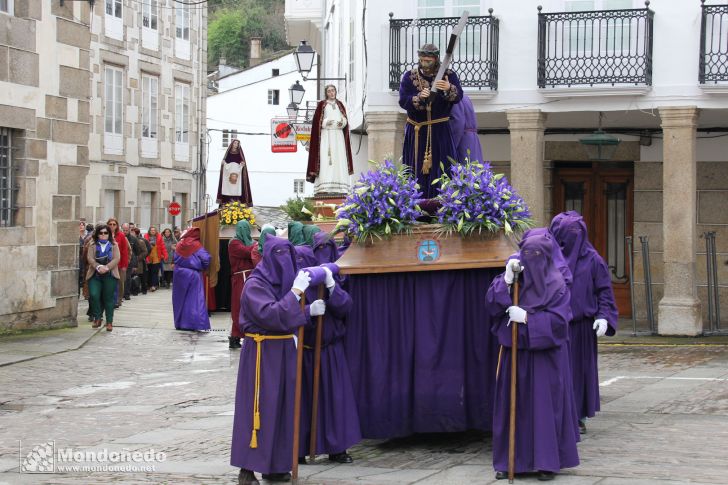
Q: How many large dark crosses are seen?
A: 1